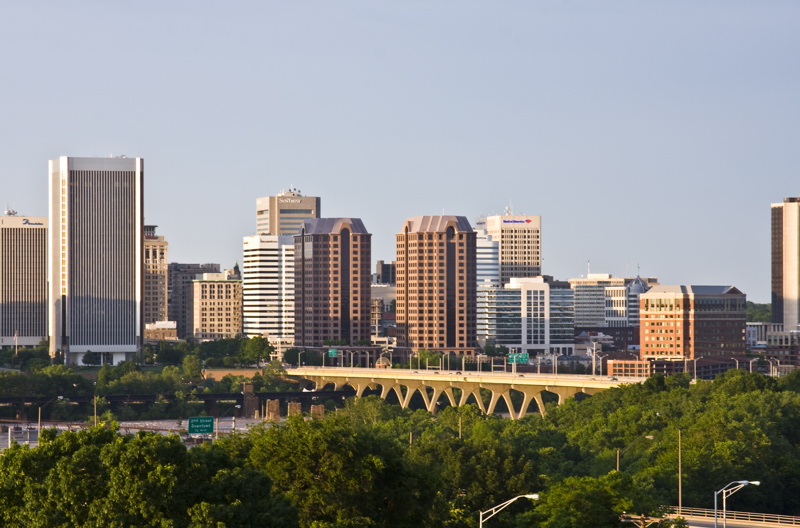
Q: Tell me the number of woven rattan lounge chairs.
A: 0